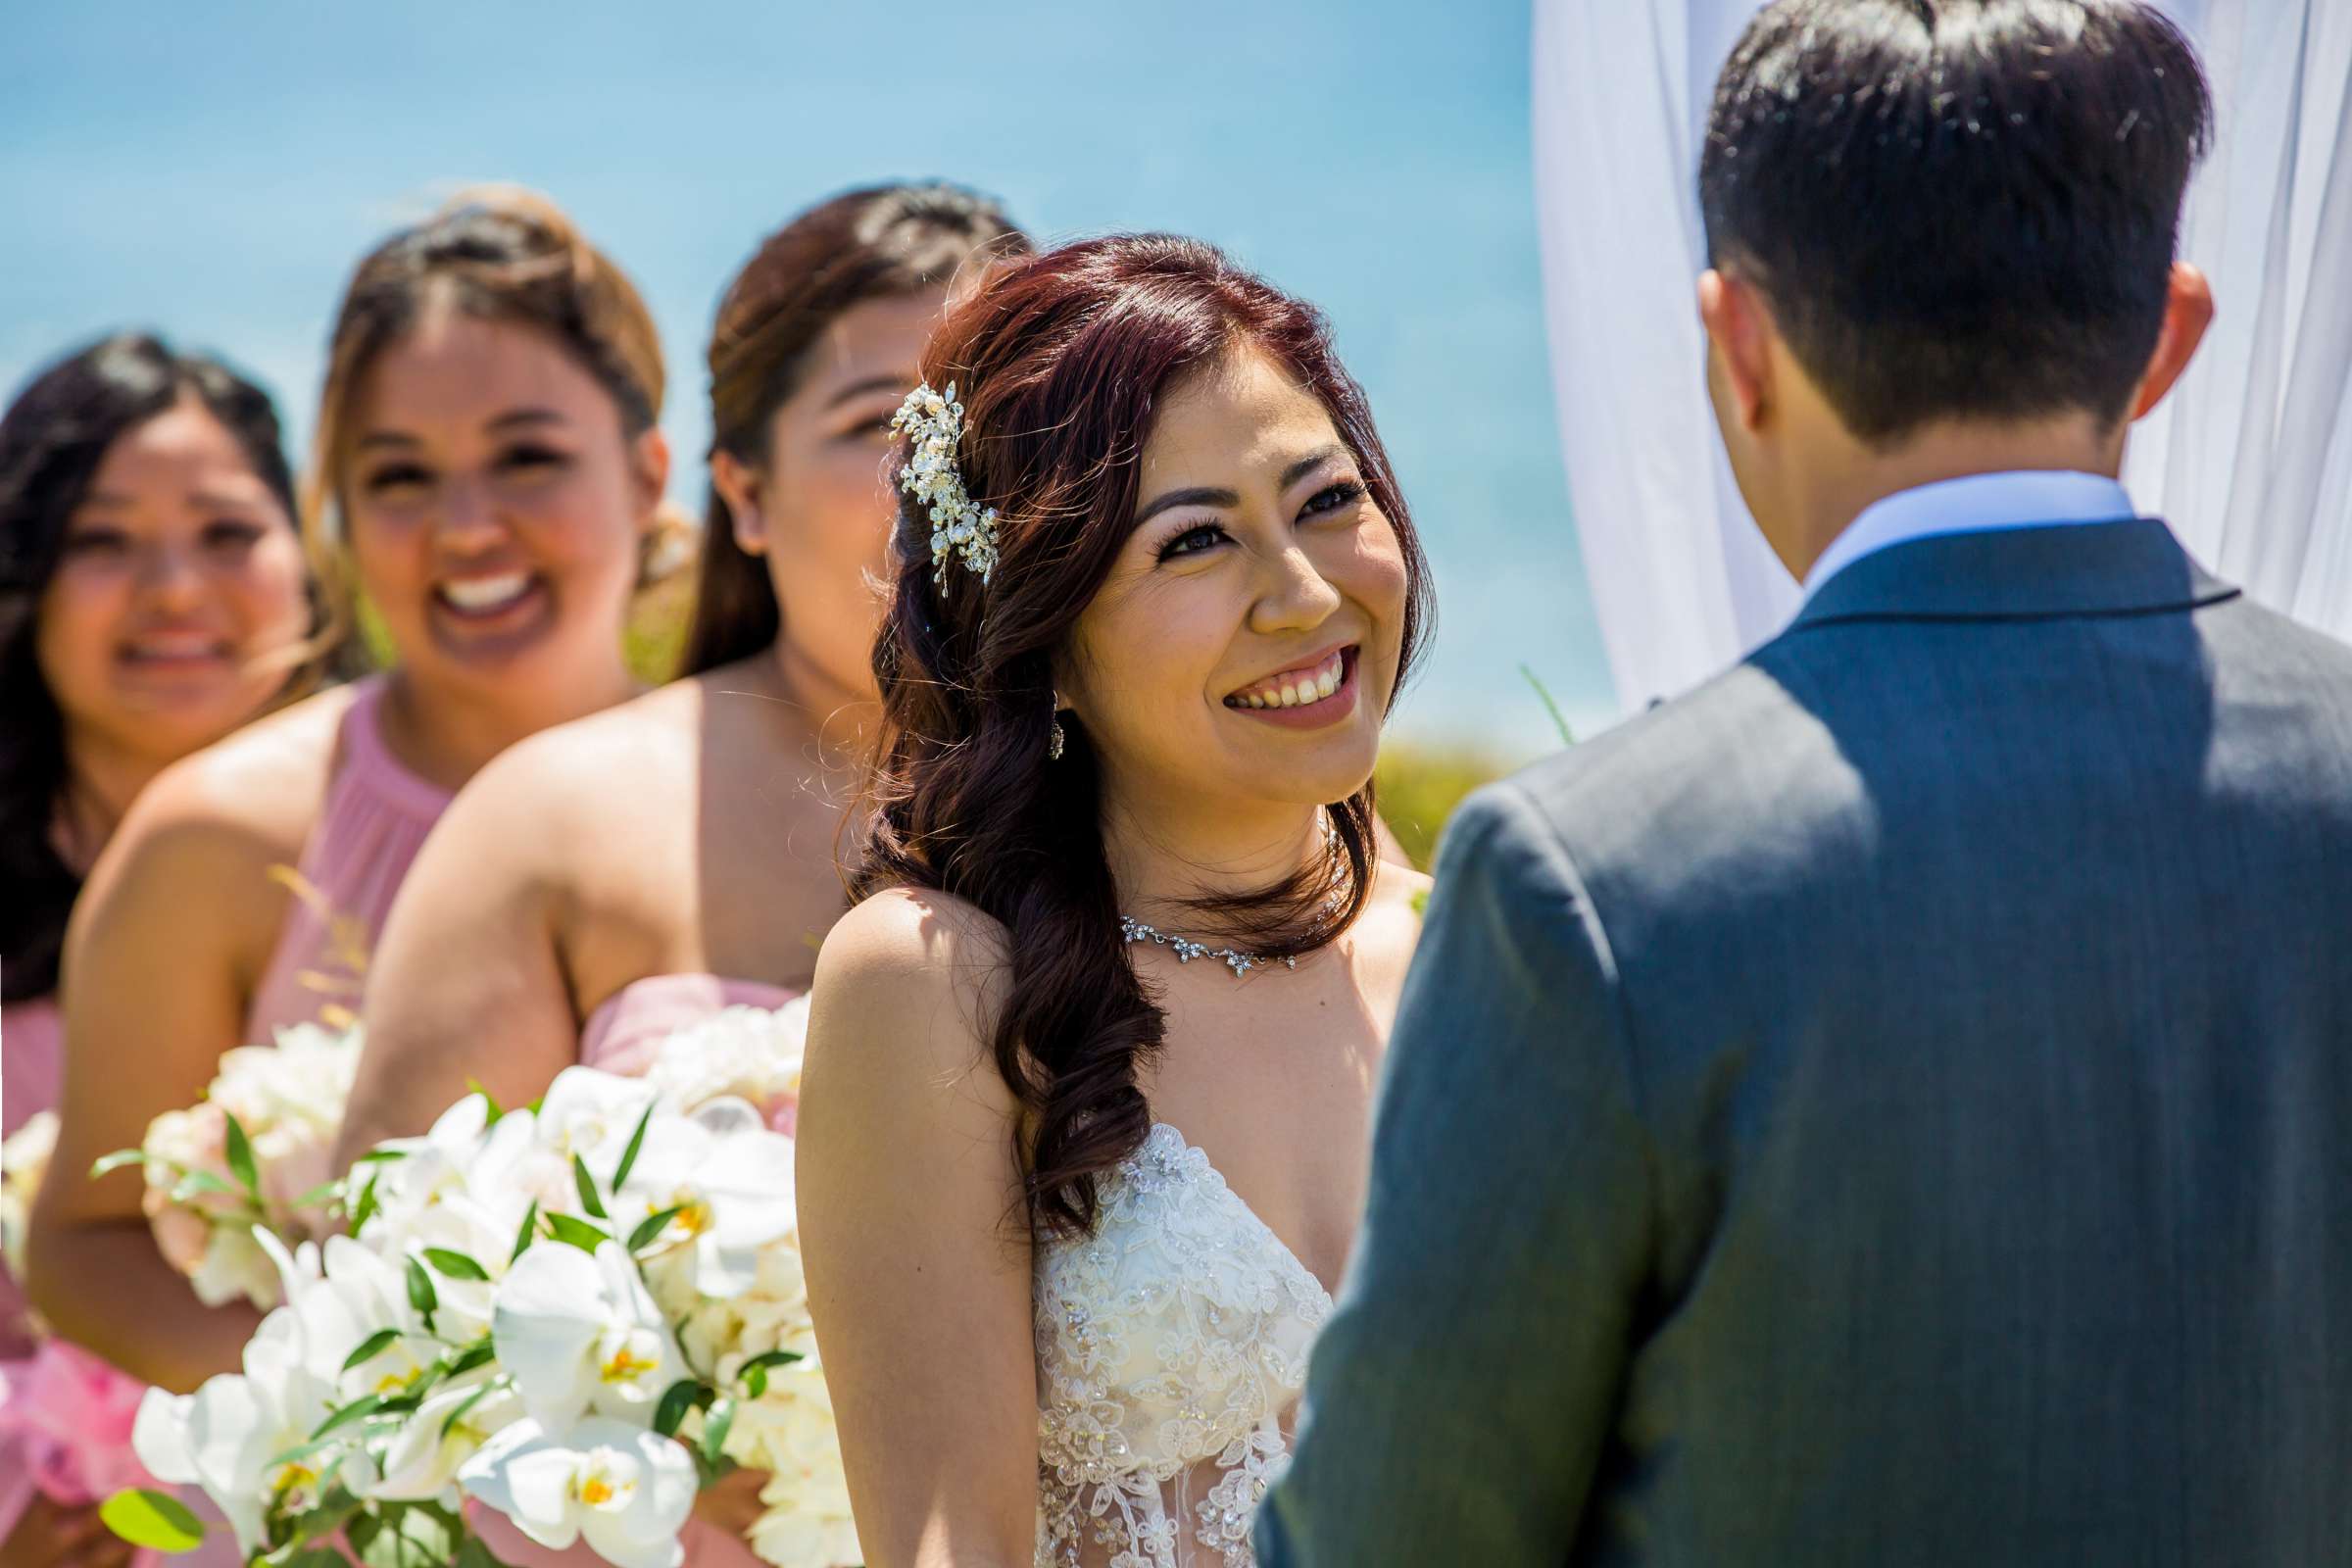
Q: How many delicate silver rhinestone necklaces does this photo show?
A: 1